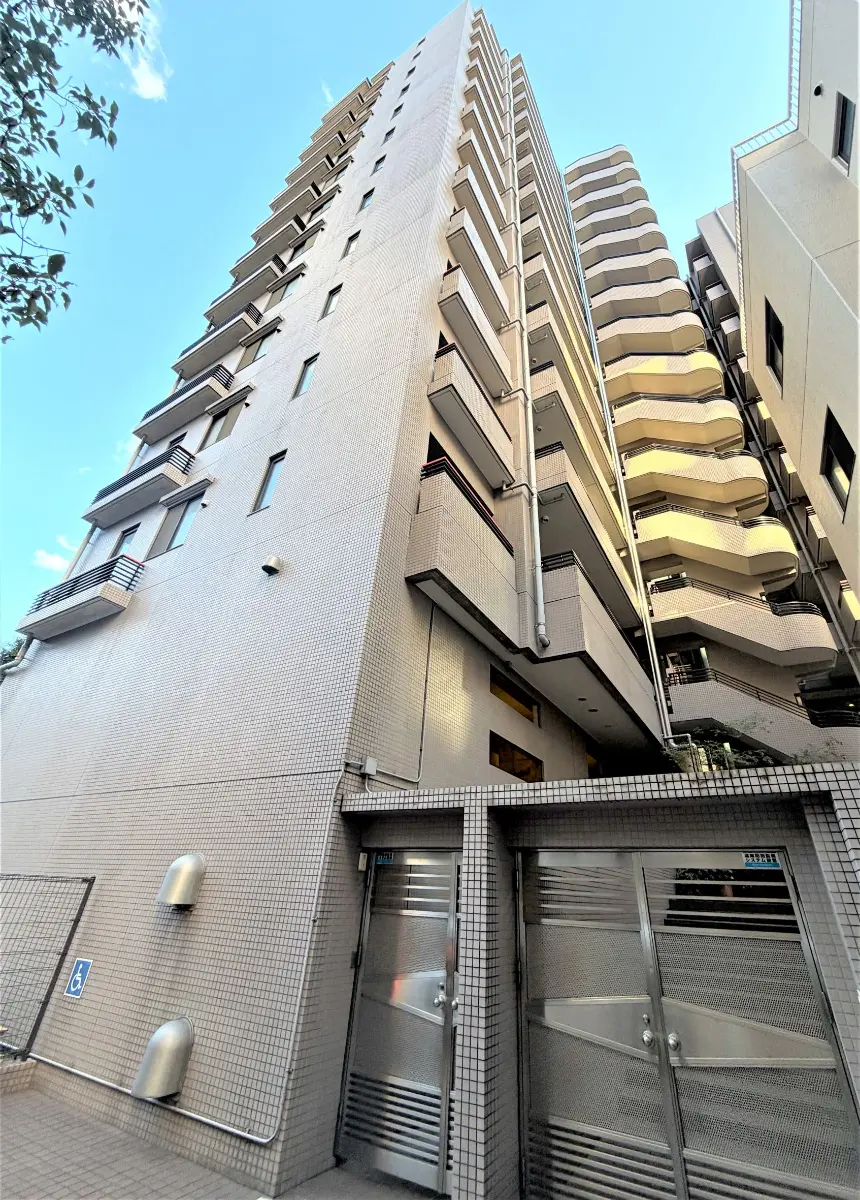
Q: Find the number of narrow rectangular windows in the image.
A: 12